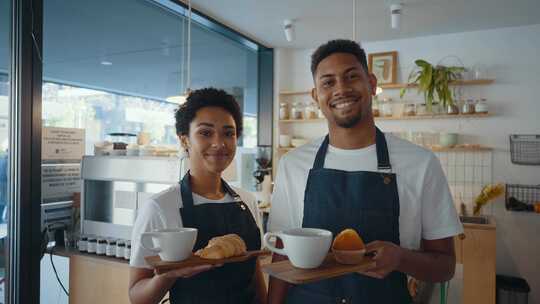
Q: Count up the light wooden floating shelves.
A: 3